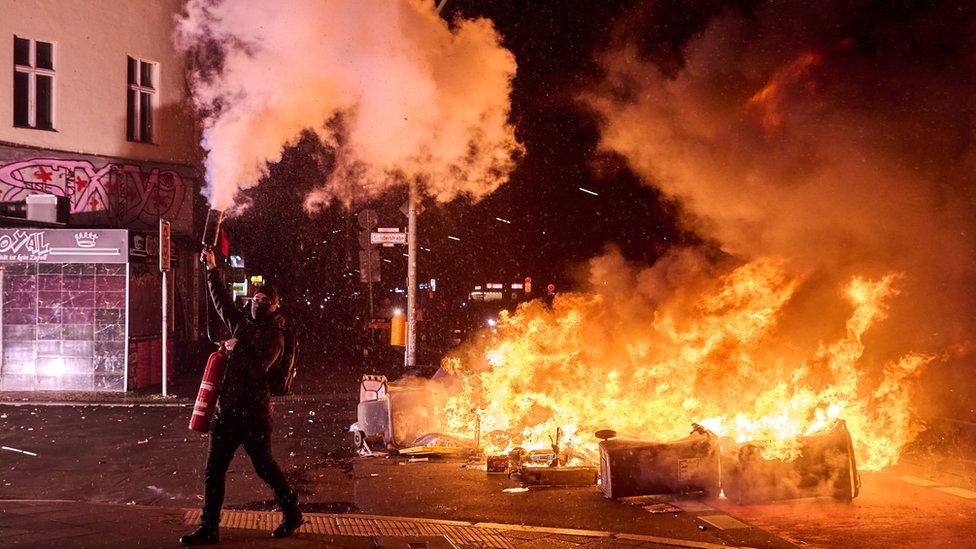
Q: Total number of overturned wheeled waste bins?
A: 3